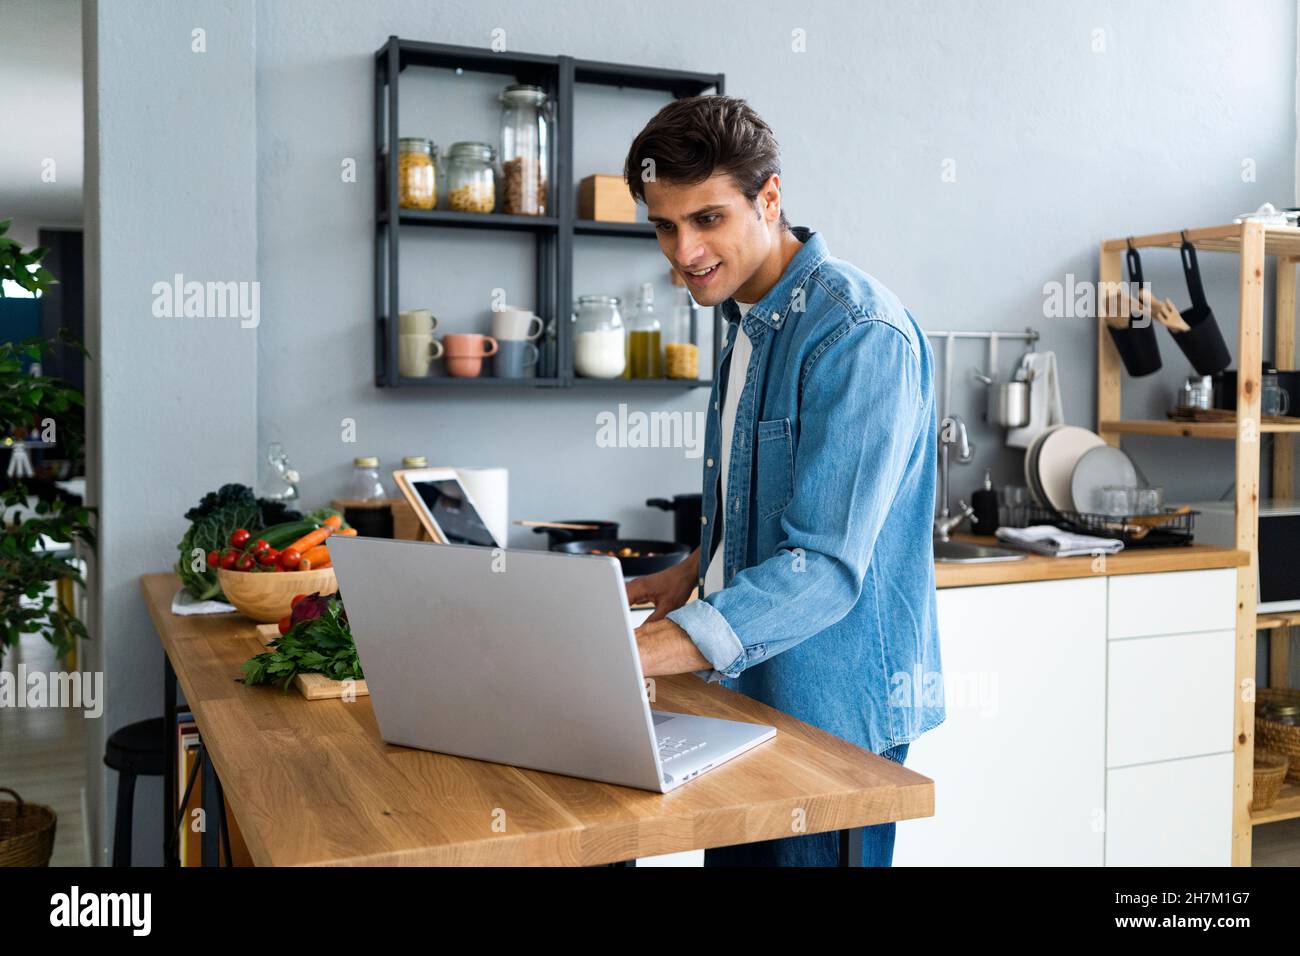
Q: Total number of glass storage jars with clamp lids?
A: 4